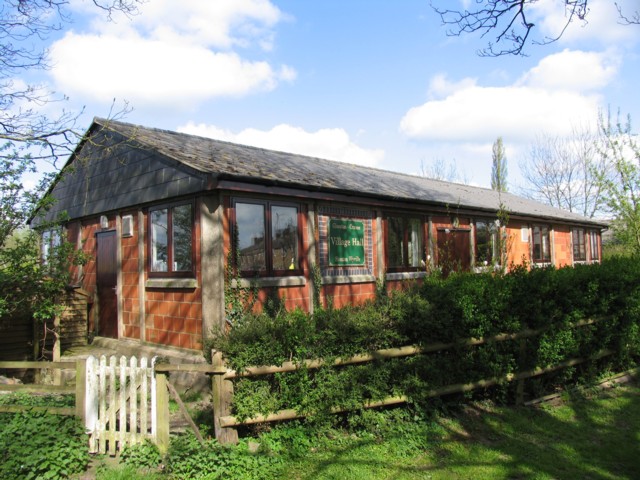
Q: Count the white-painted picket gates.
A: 1